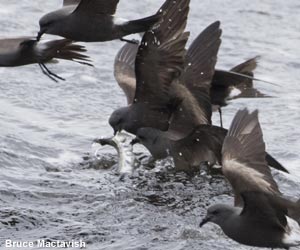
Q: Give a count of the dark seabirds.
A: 6